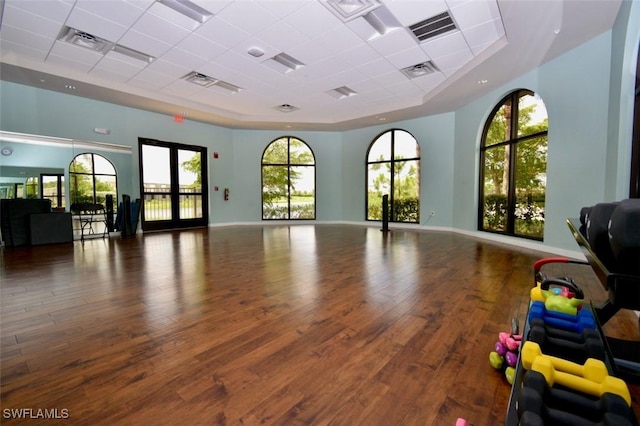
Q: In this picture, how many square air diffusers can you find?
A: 5